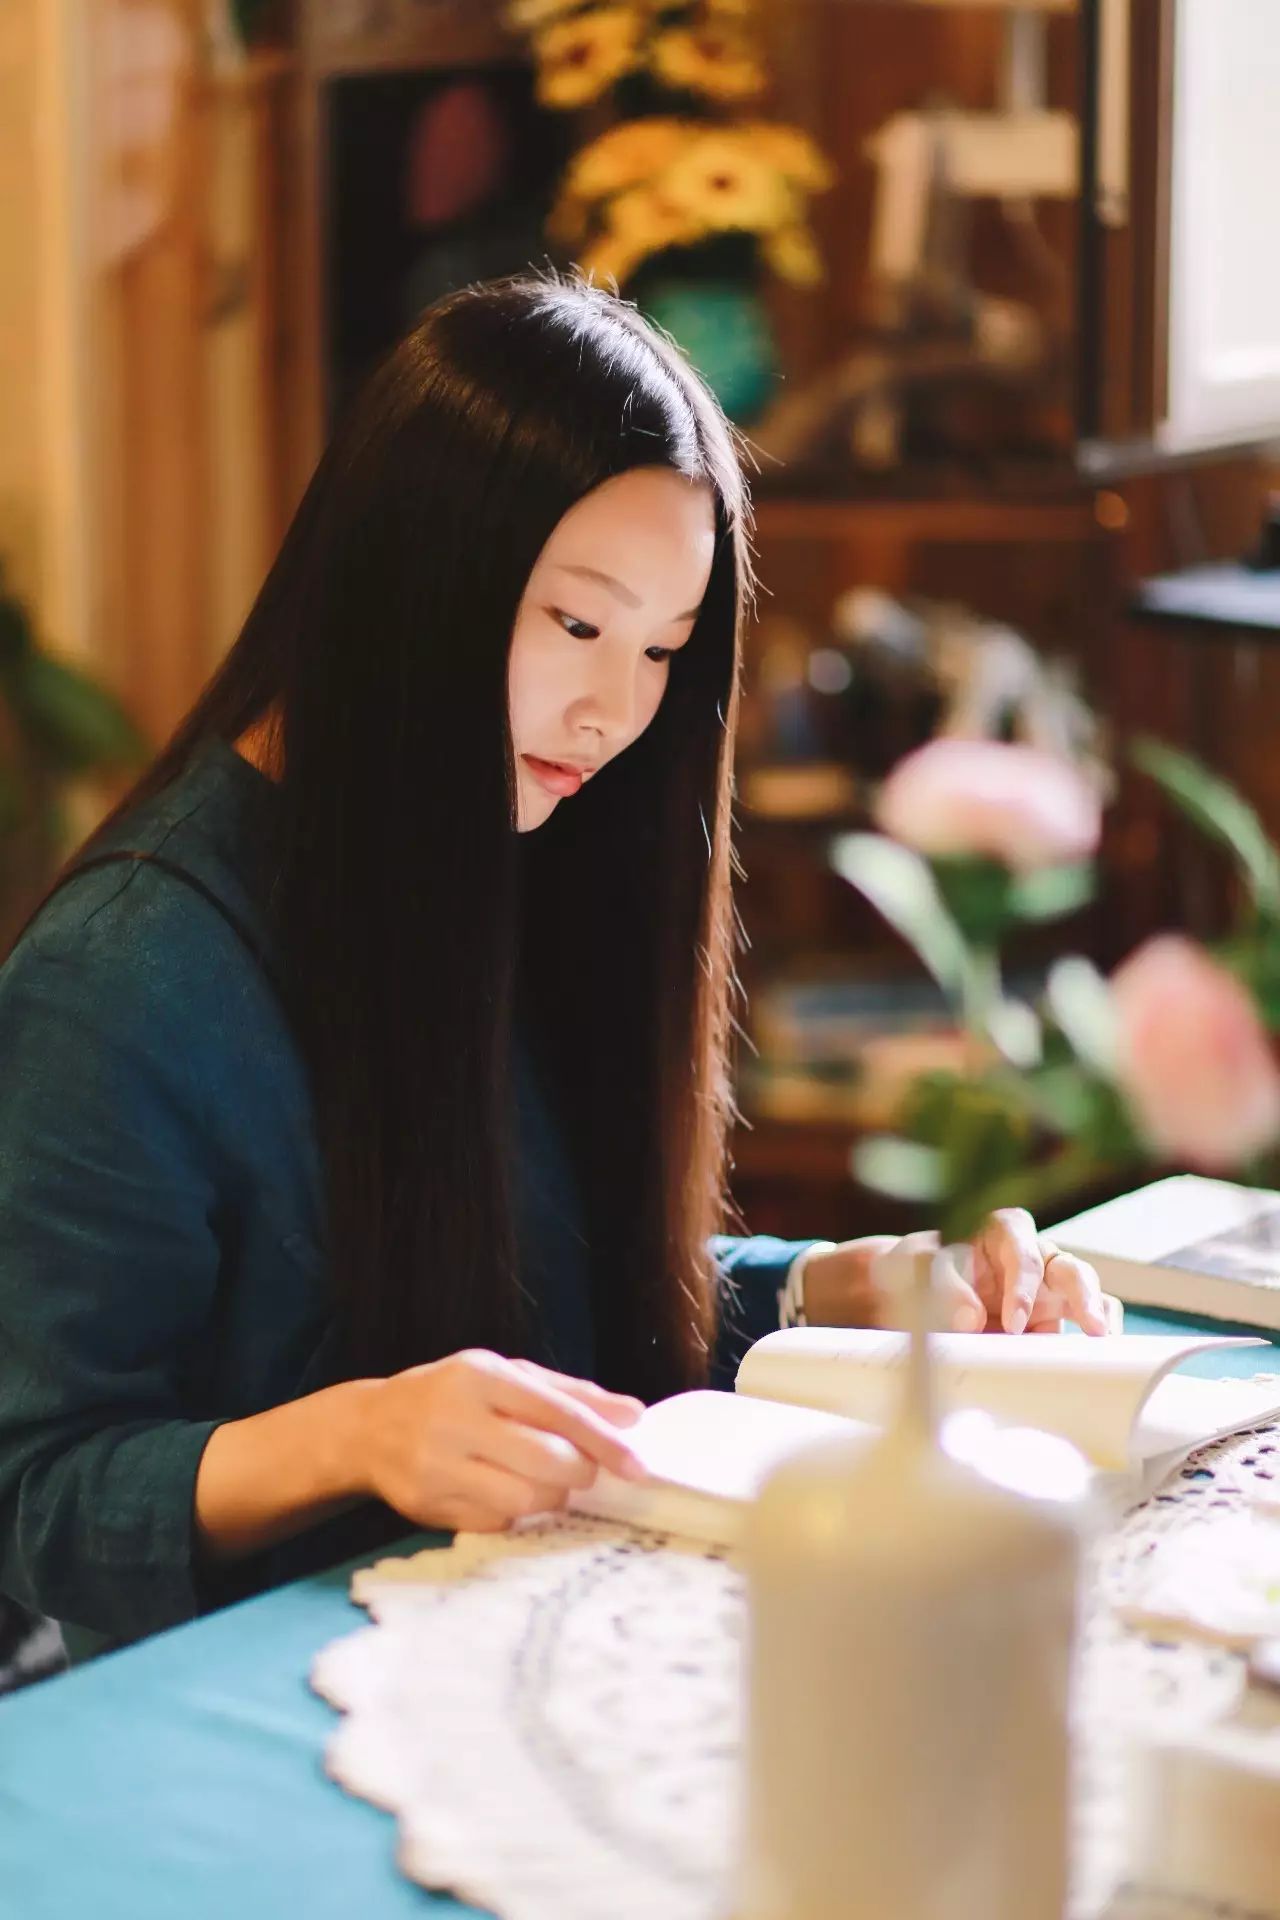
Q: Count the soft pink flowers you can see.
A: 2